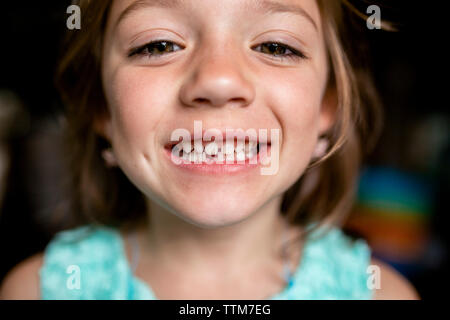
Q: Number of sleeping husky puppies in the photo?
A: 0